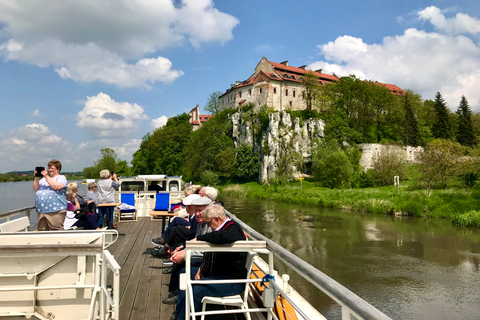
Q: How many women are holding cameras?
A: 2